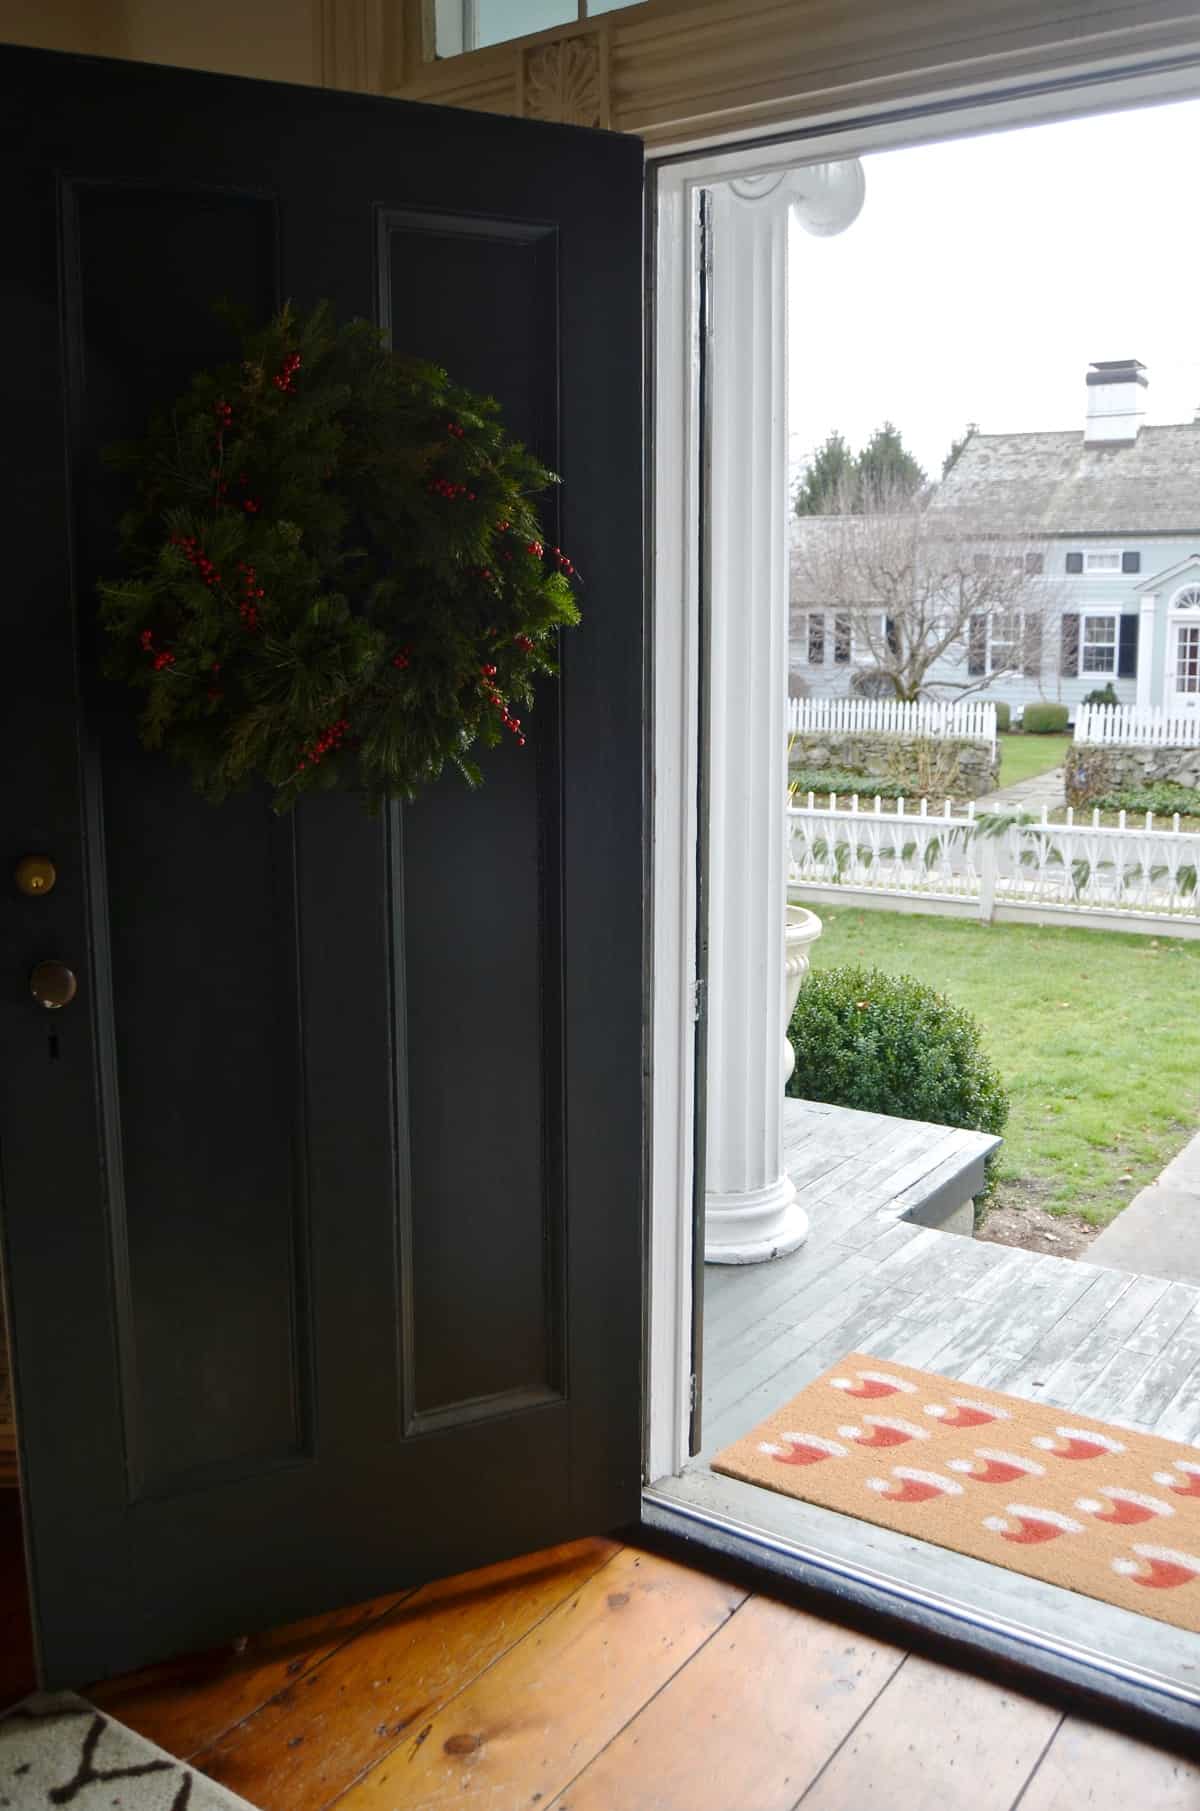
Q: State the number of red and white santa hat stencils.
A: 11